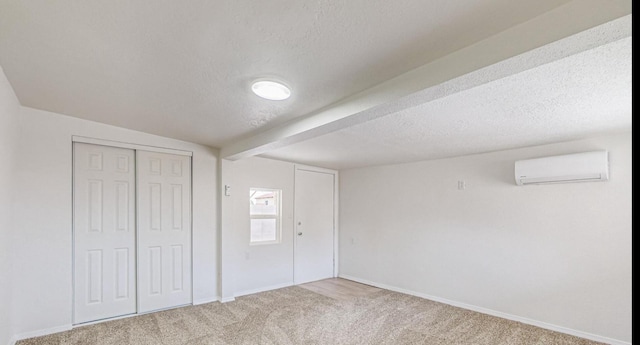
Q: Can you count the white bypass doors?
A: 2